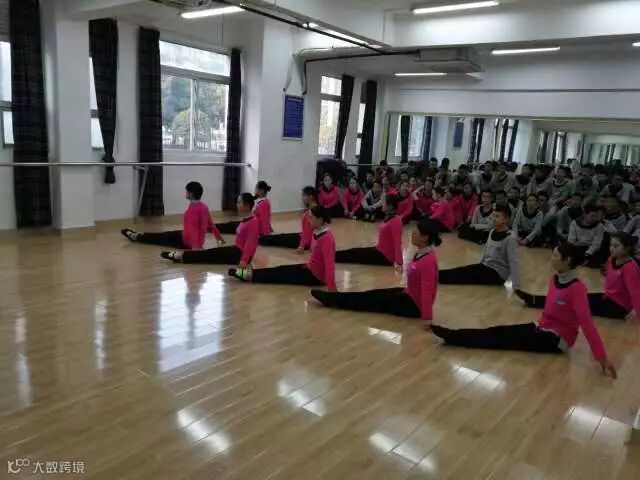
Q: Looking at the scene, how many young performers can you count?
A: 10